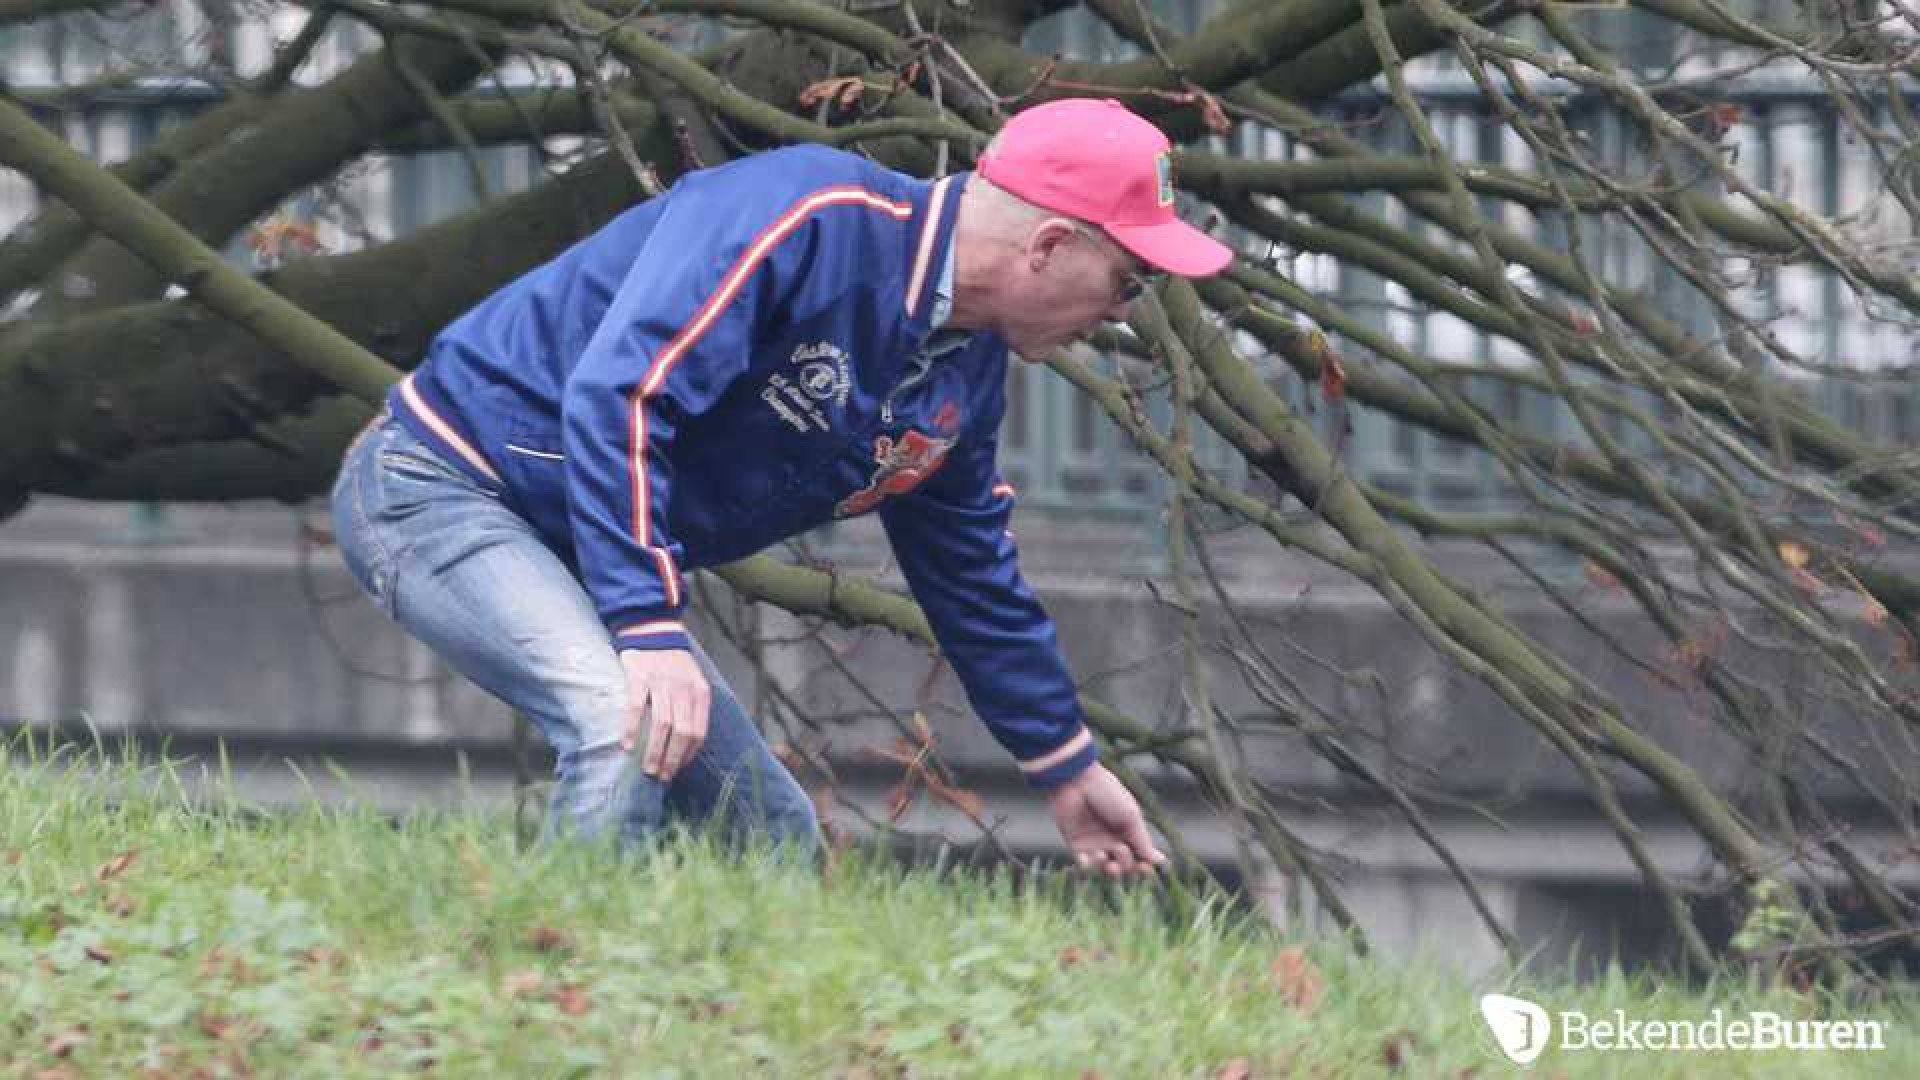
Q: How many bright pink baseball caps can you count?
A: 1